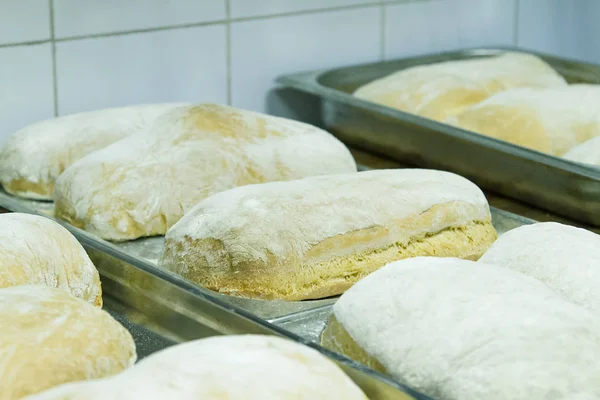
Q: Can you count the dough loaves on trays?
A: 11